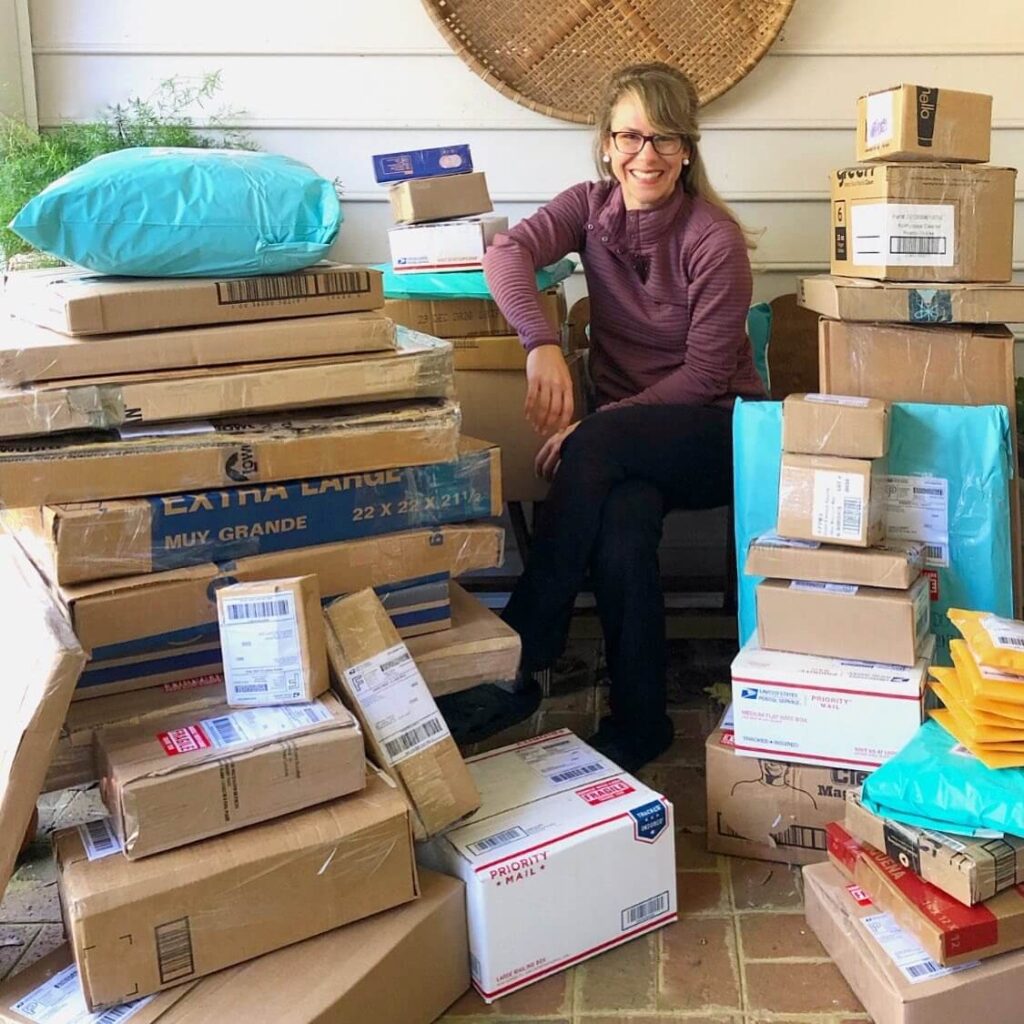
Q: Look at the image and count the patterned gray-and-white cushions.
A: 0